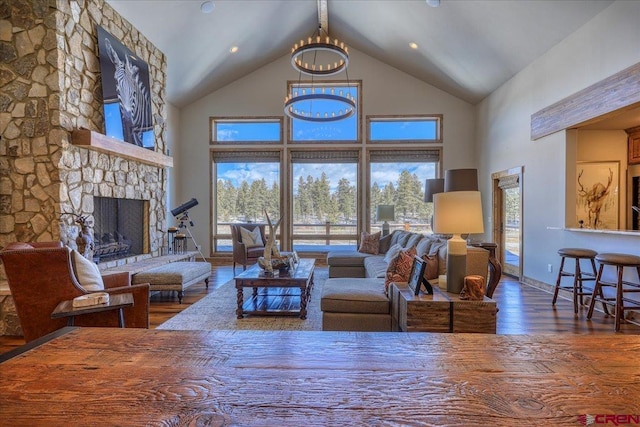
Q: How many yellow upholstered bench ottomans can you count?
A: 0